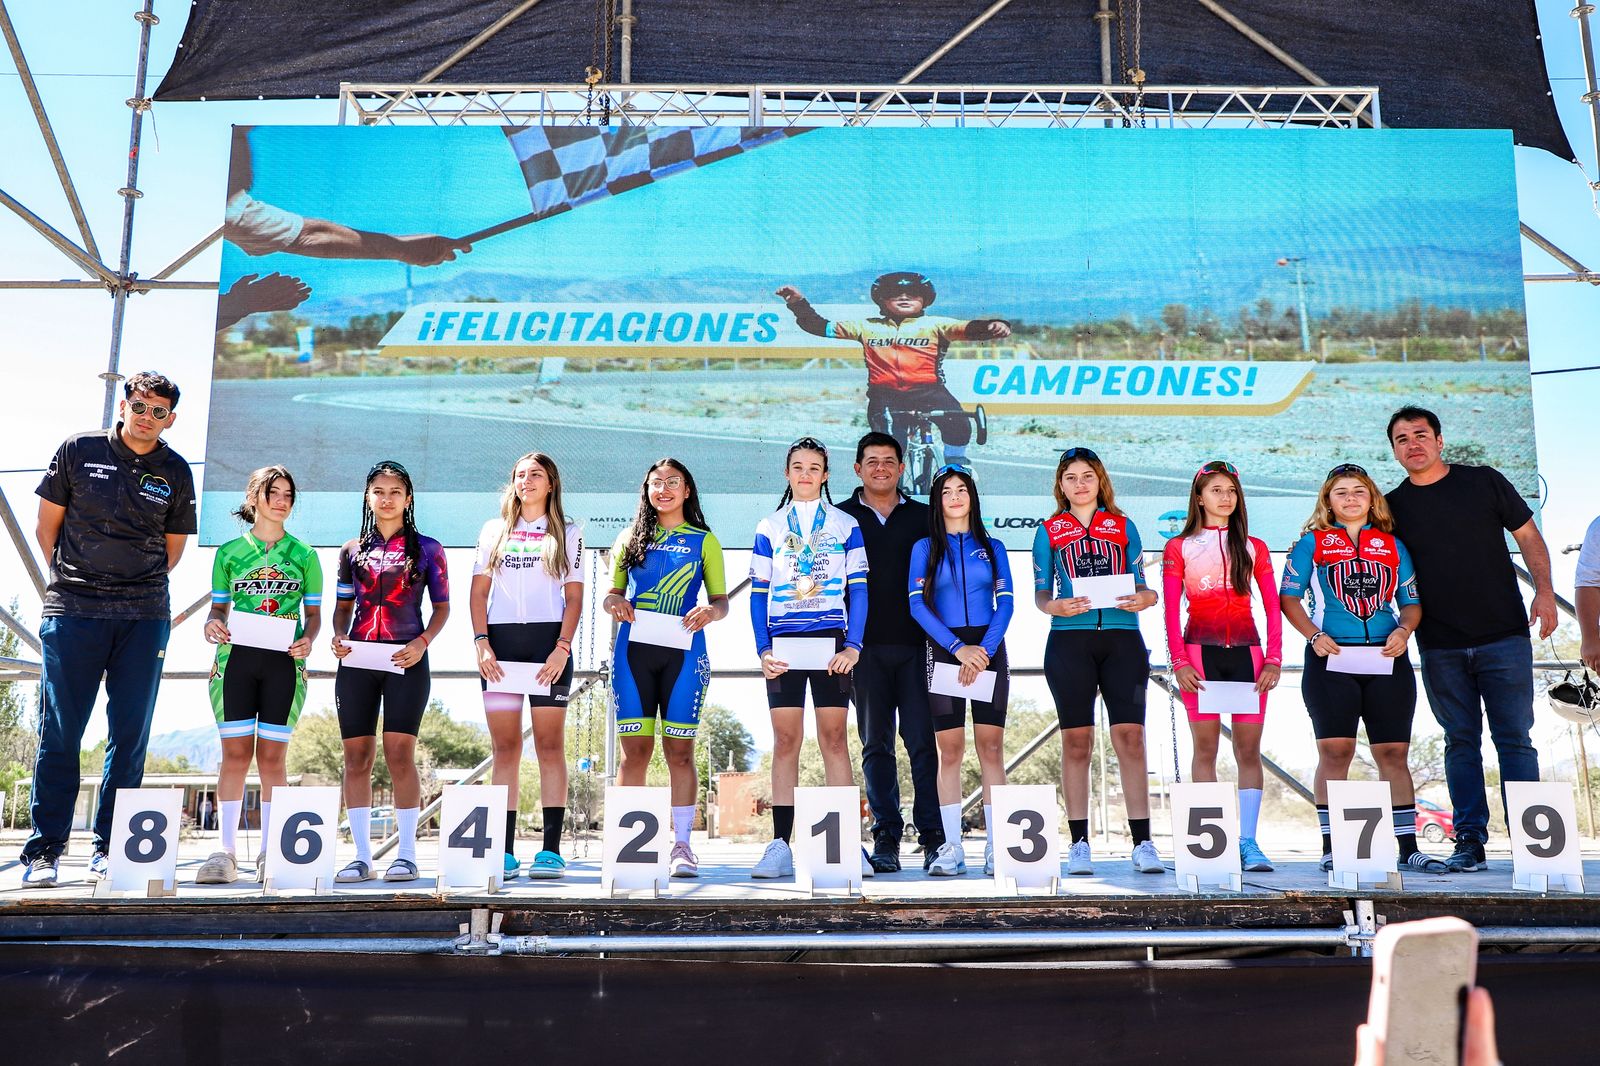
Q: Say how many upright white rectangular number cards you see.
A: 9